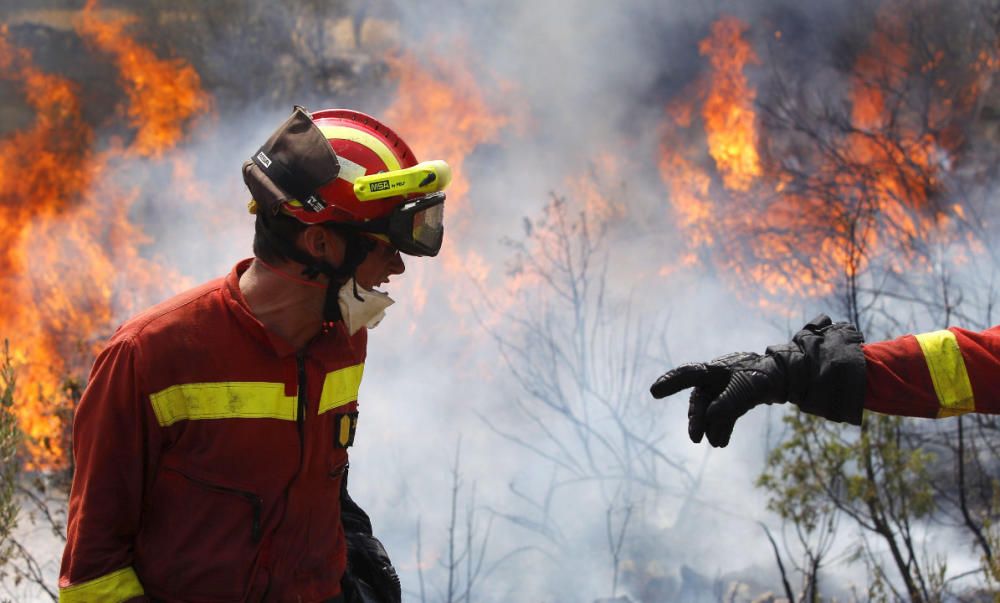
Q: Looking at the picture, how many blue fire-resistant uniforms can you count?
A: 0